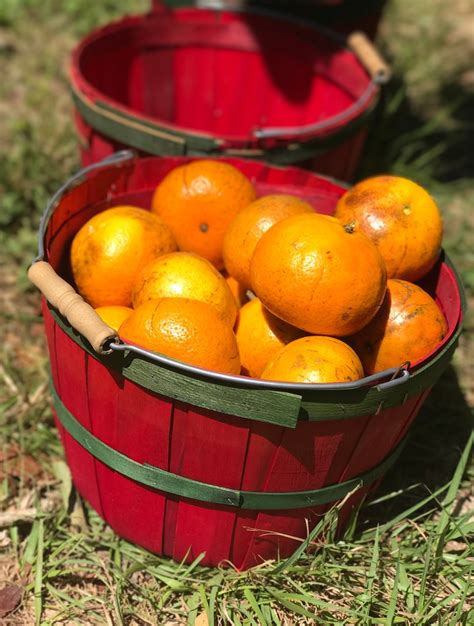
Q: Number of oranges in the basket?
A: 12